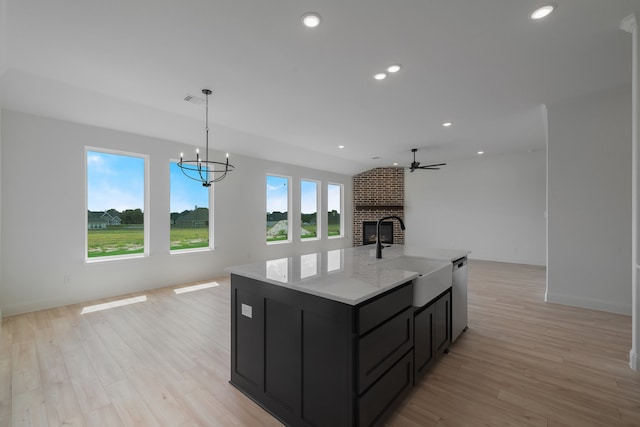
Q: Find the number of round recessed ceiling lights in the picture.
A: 8